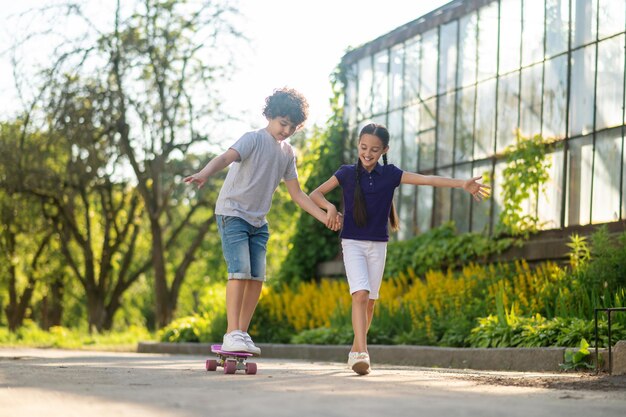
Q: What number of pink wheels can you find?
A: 3